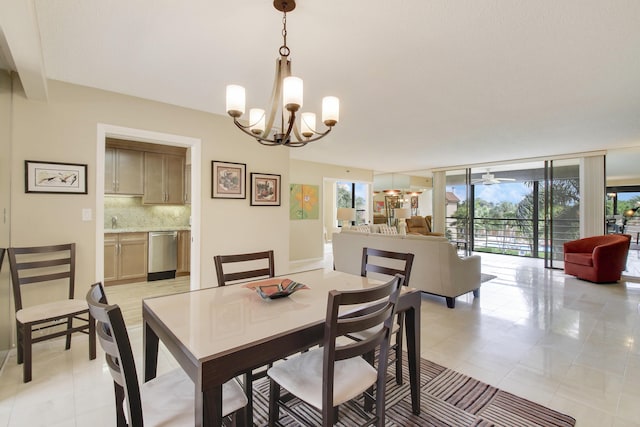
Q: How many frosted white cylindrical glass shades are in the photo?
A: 5